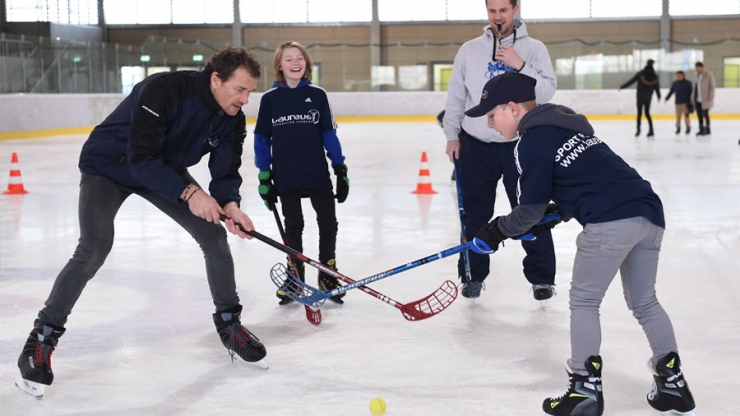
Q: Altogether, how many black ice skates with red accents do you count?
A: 2